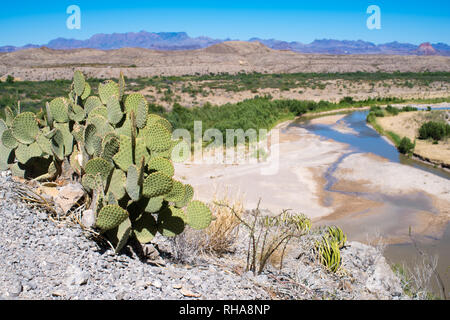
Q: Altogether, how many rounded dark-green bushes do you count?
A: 2